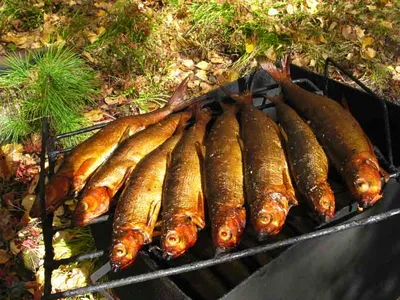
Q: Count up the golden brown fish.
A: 8